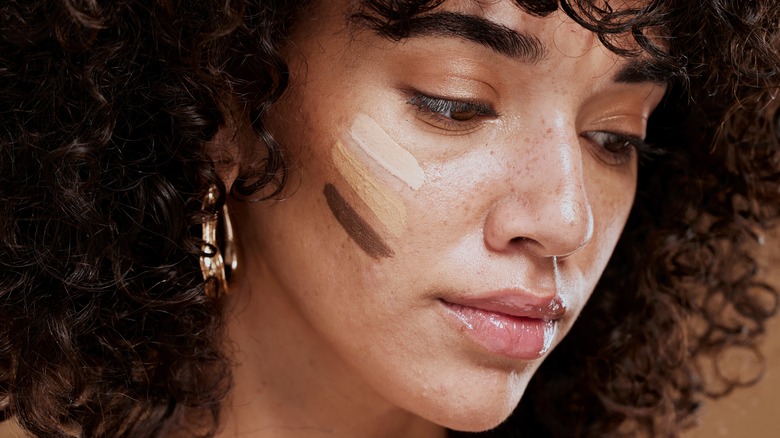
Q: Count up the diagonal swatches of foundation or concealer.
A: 3